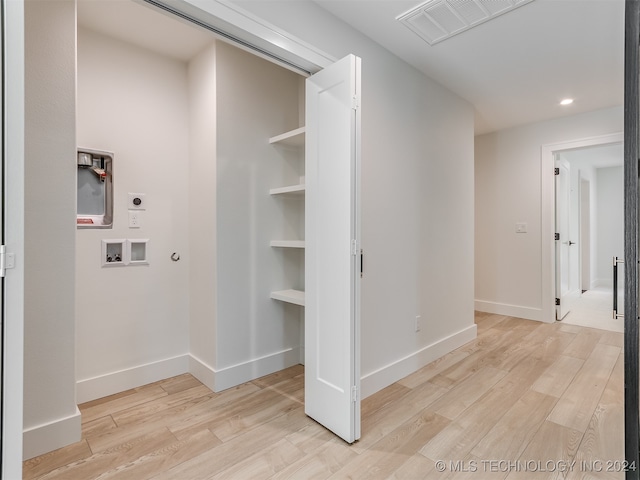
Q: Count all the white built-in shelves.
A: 4